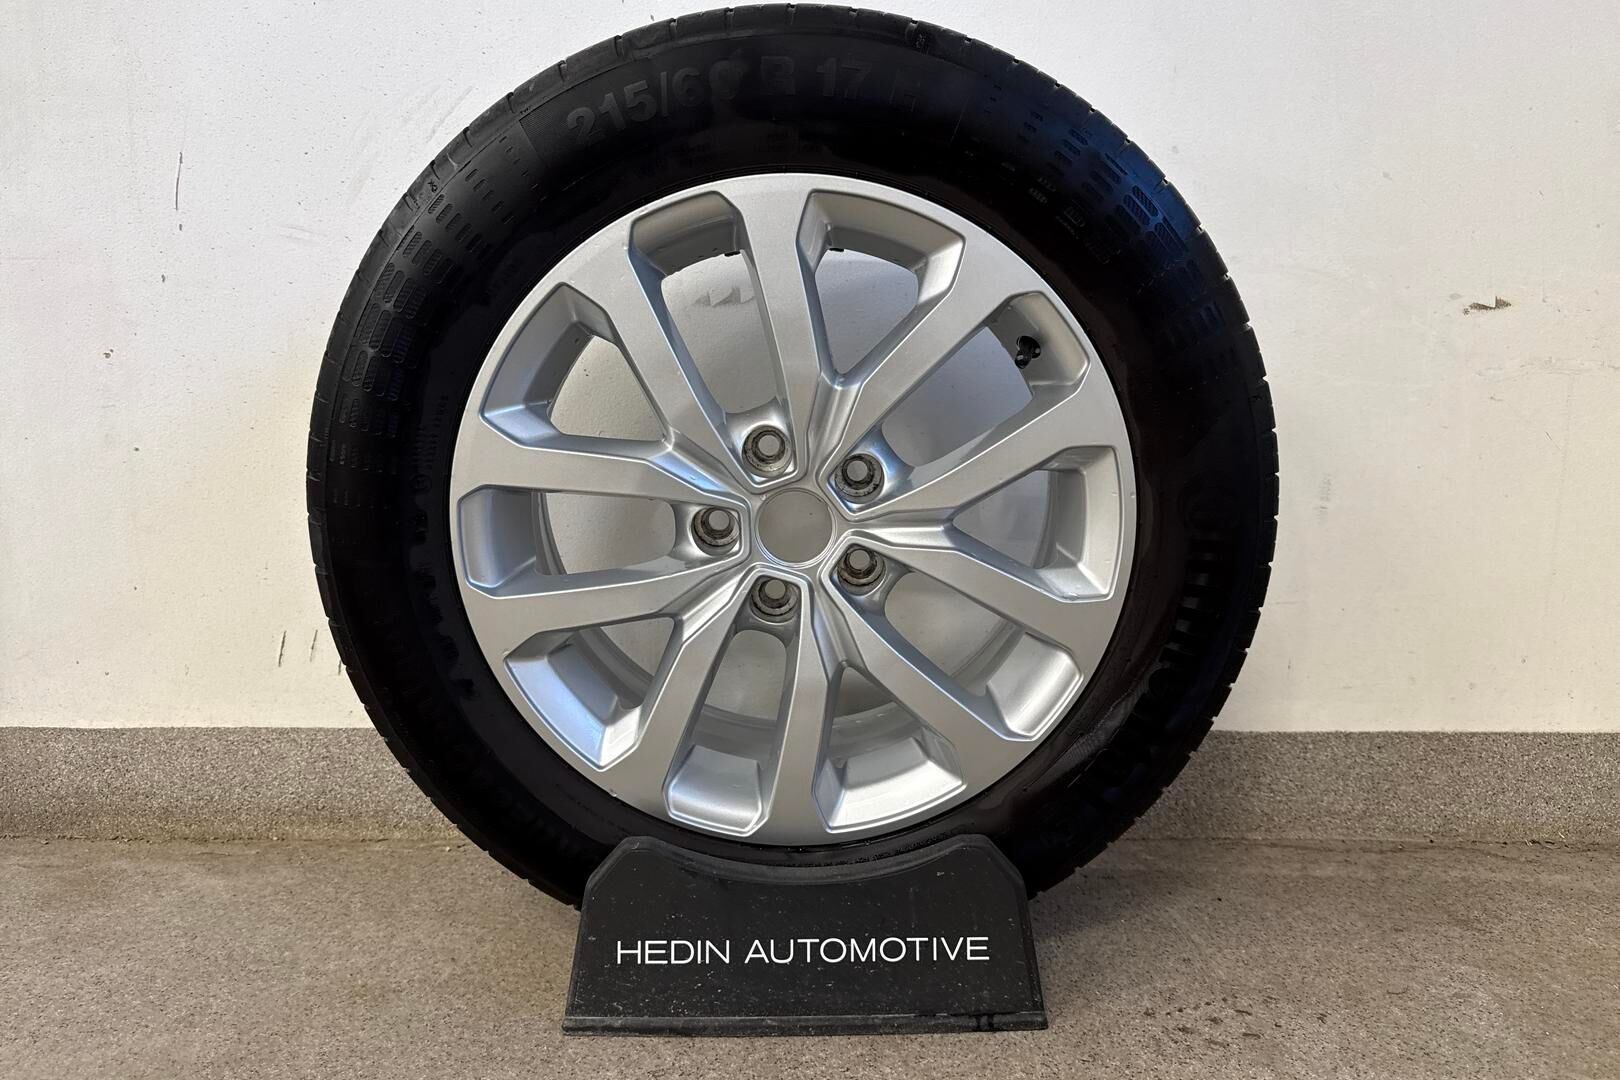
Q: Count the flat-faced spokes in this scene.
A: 10